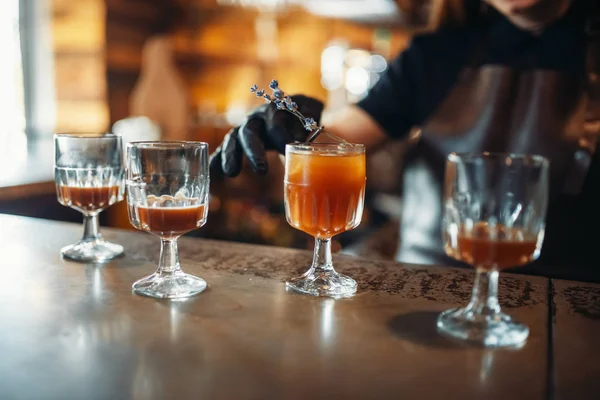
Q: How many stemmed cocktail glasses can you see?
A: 4